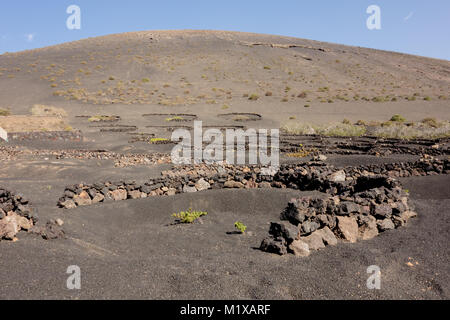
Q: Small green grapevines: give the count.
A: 2